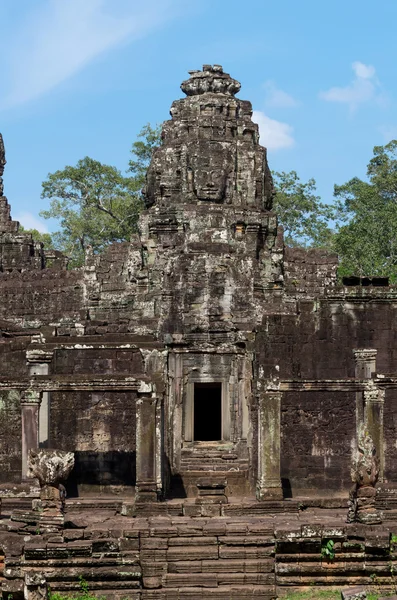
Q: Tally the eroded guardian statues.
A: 2